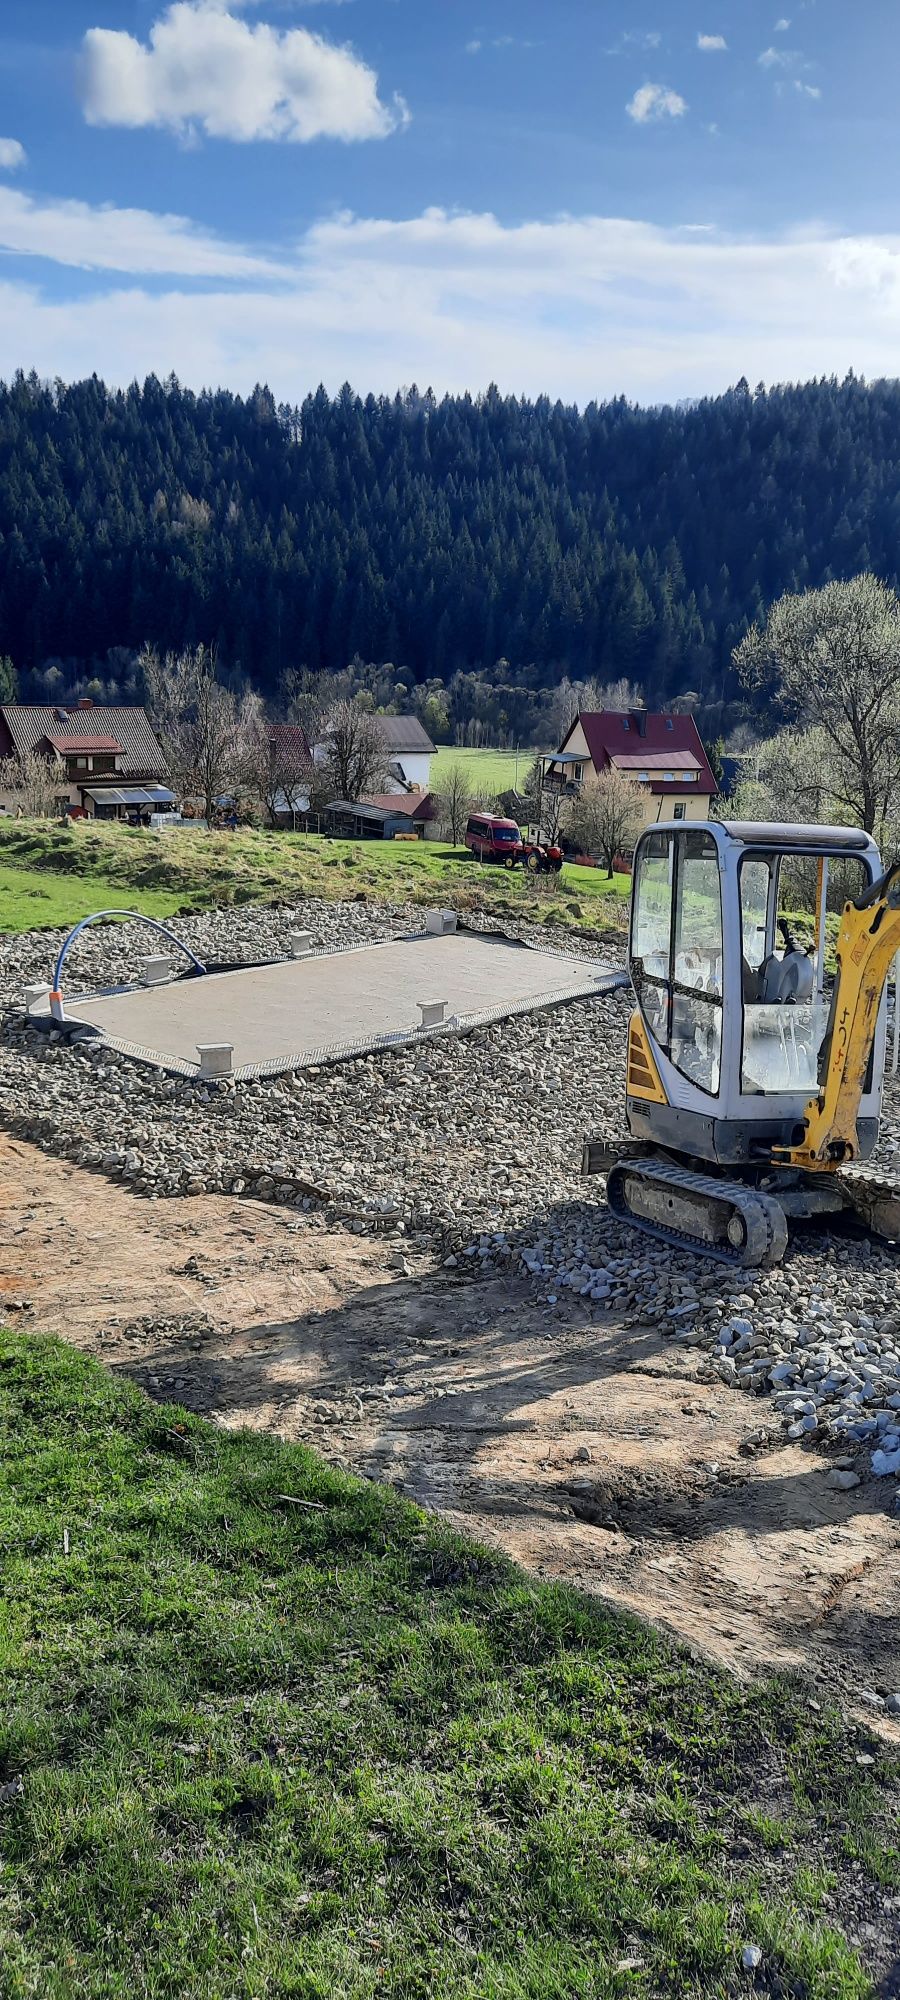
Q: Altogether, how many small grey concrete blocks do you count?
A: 6